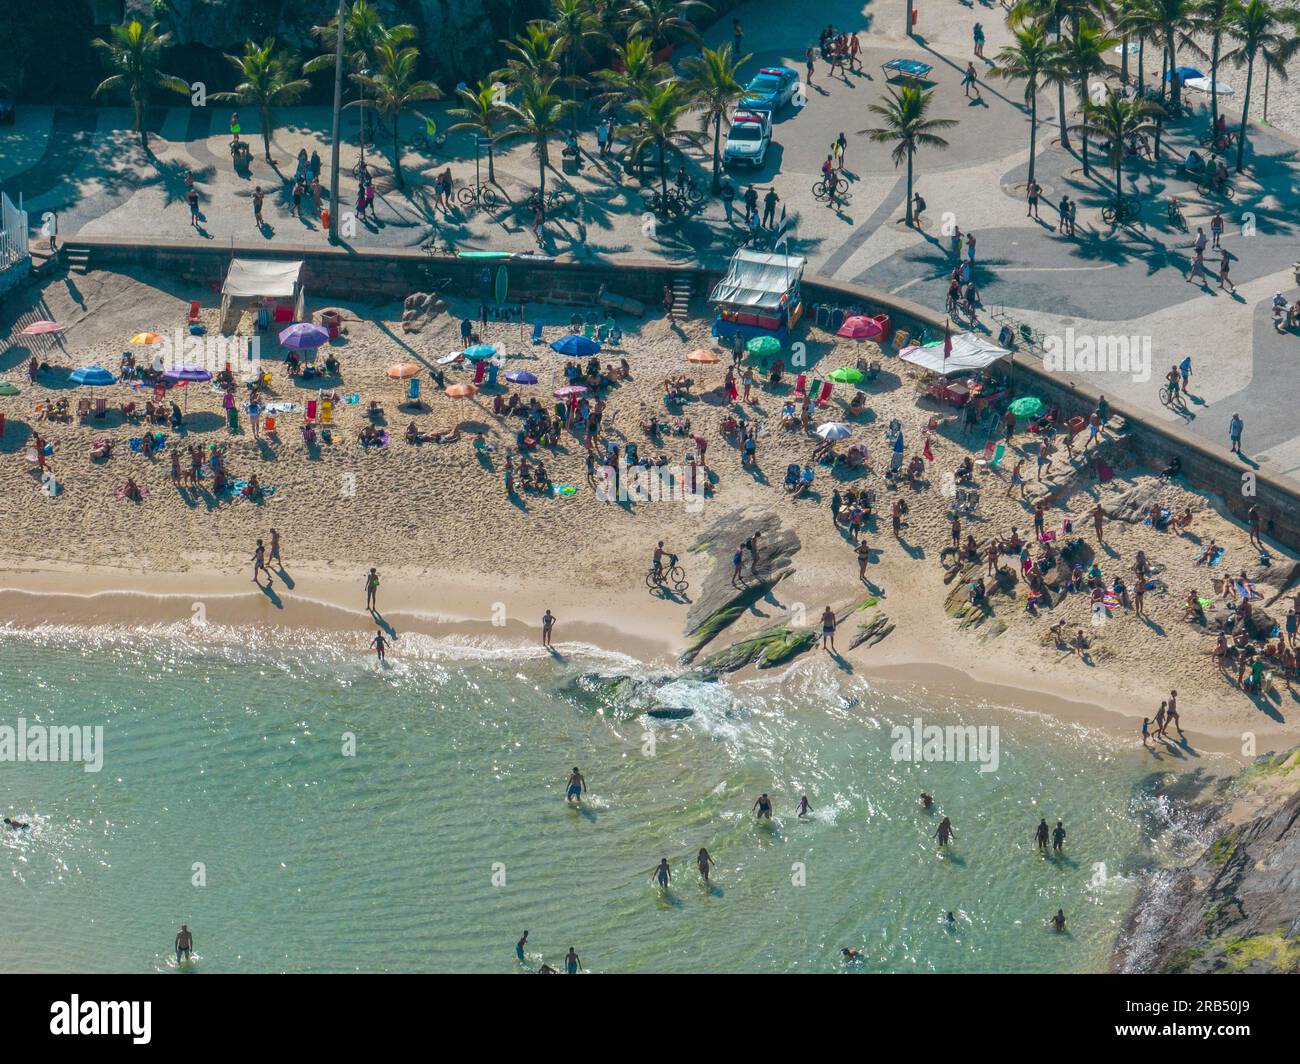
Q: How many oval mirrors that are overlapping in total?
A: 0